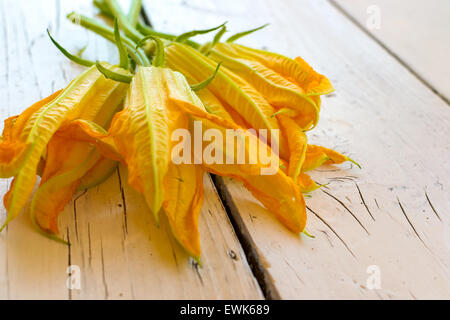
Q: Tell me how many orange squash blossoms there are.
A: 4